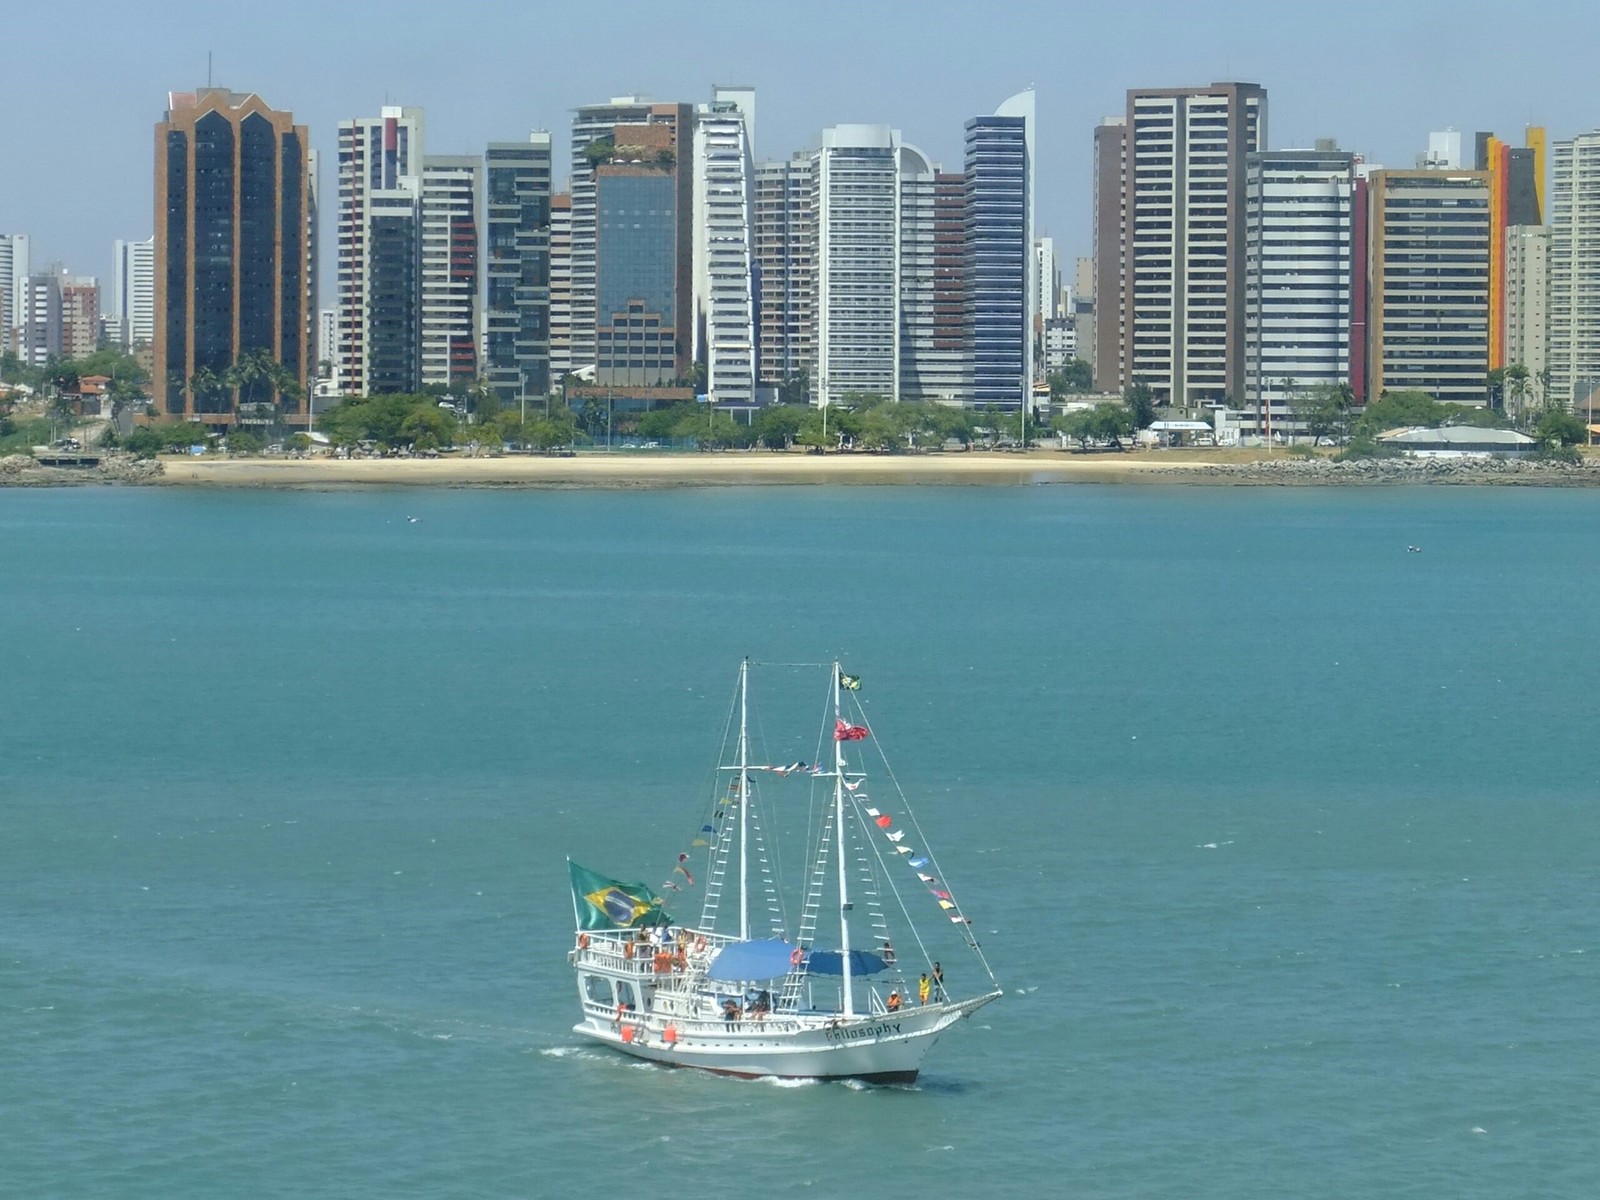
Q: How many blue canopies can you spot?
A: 2